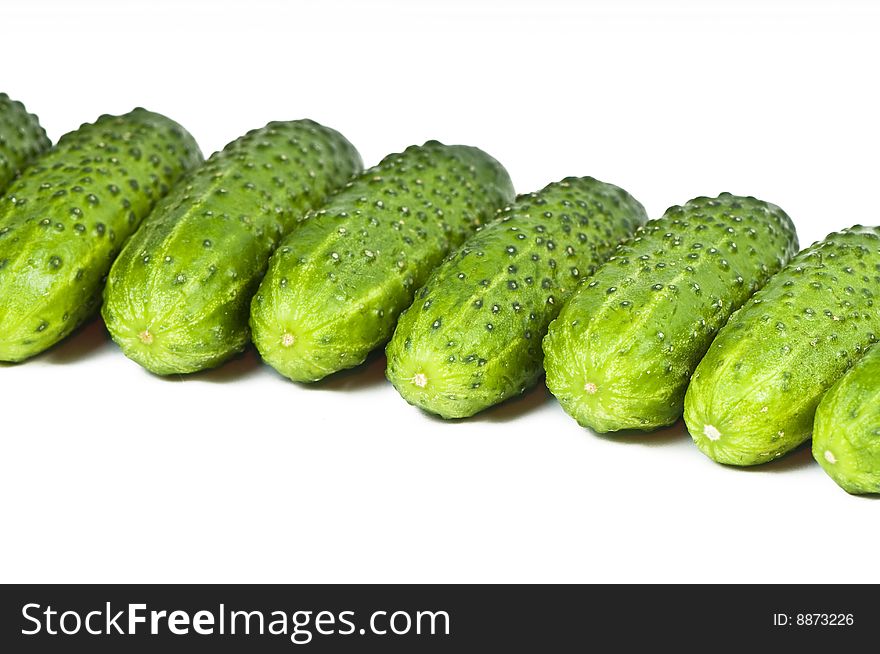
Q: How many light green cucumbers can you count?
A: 8